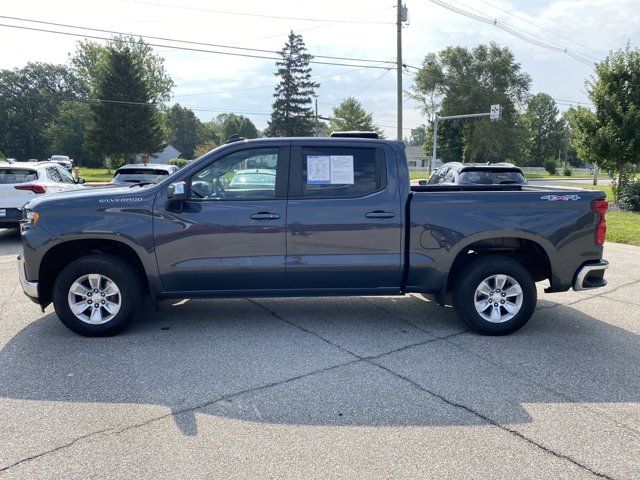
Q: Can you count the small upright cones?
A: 0